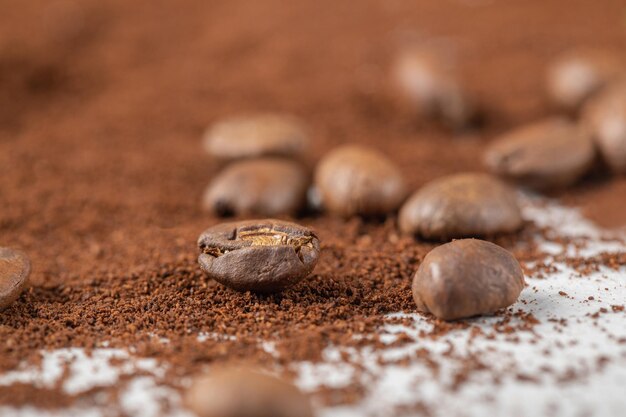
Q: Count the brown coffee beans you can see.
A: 12